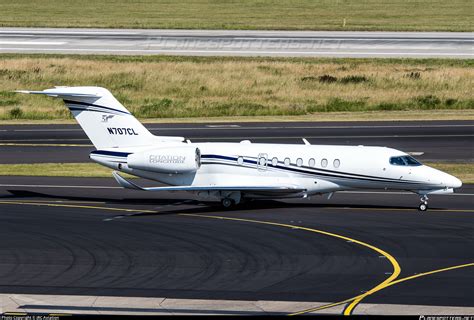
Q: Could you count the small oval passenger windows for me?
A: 8